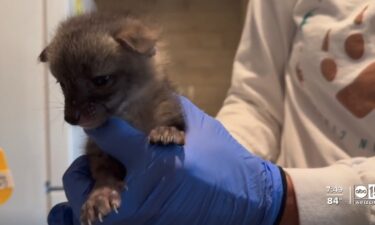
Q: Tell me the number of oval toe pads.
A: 2